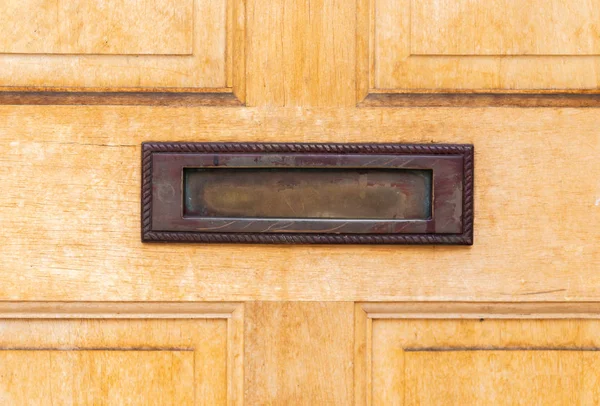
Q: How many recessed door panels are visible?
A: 4